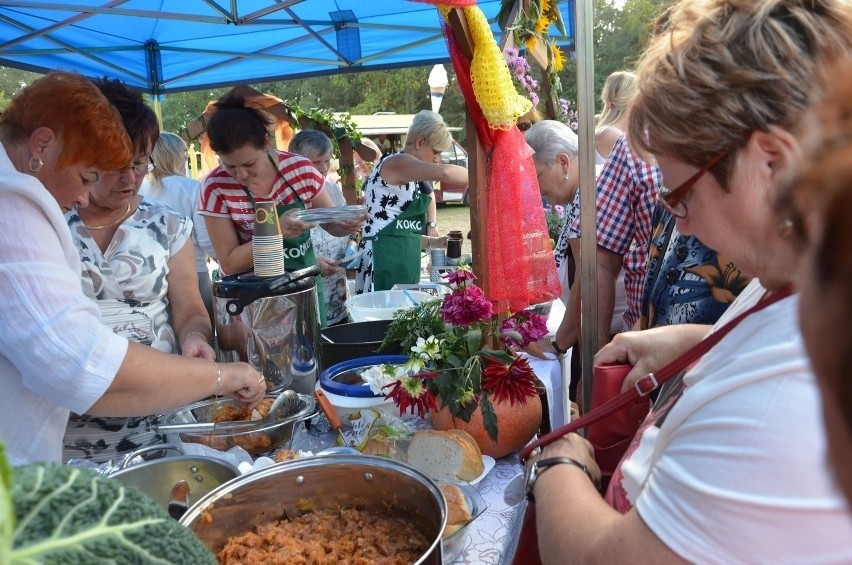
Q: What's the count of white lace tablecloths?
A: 1